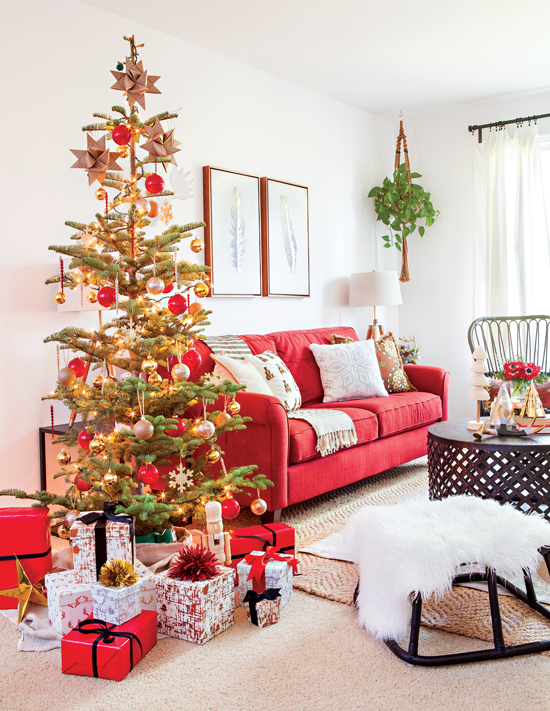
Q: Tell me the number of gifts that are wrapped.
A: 9